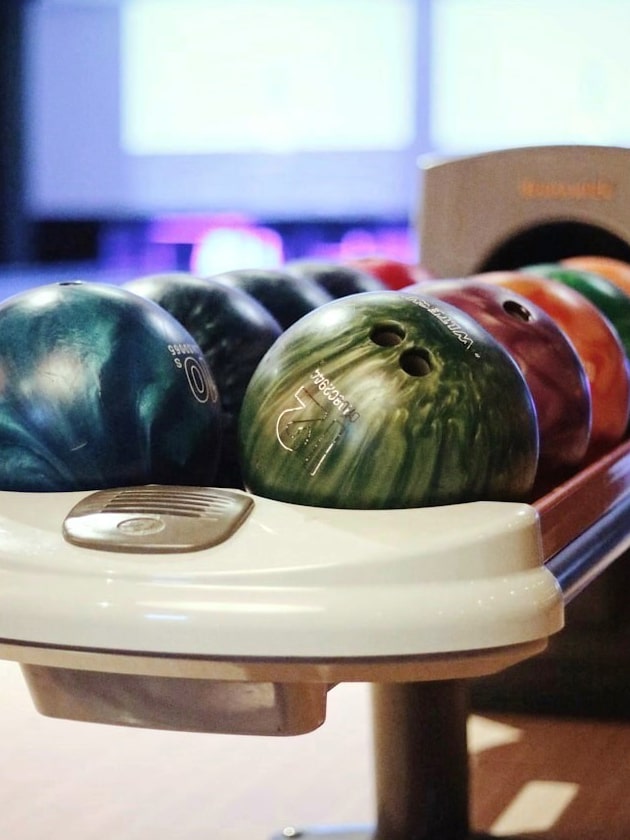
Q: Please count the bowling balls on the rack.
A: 10